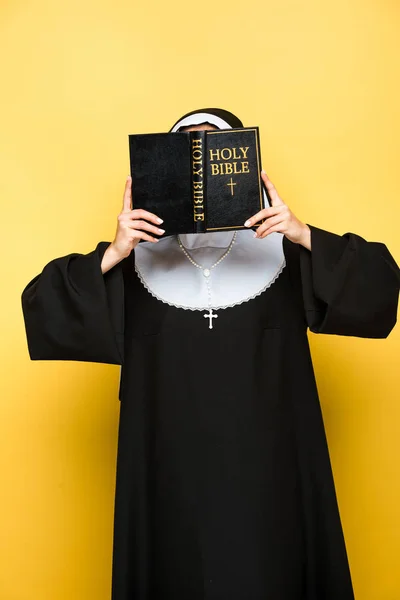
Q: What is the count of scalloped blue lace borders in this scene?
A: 0